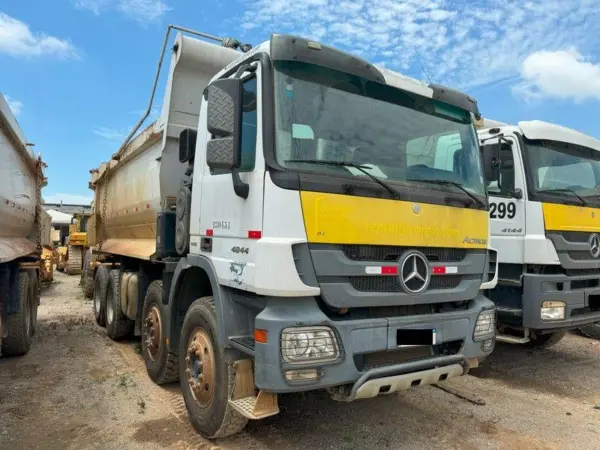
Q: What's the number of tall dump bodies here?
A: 2